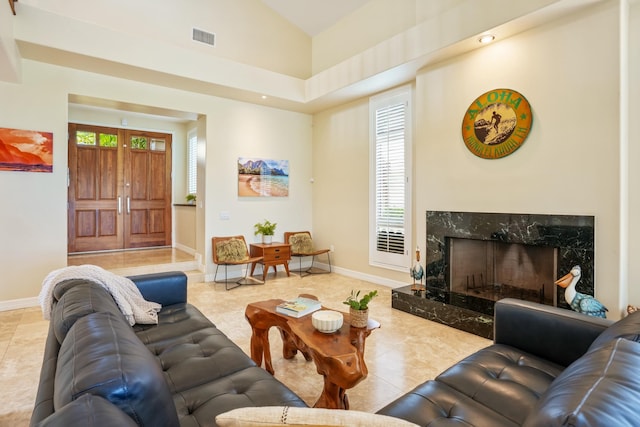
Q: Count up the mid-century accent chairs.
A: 2